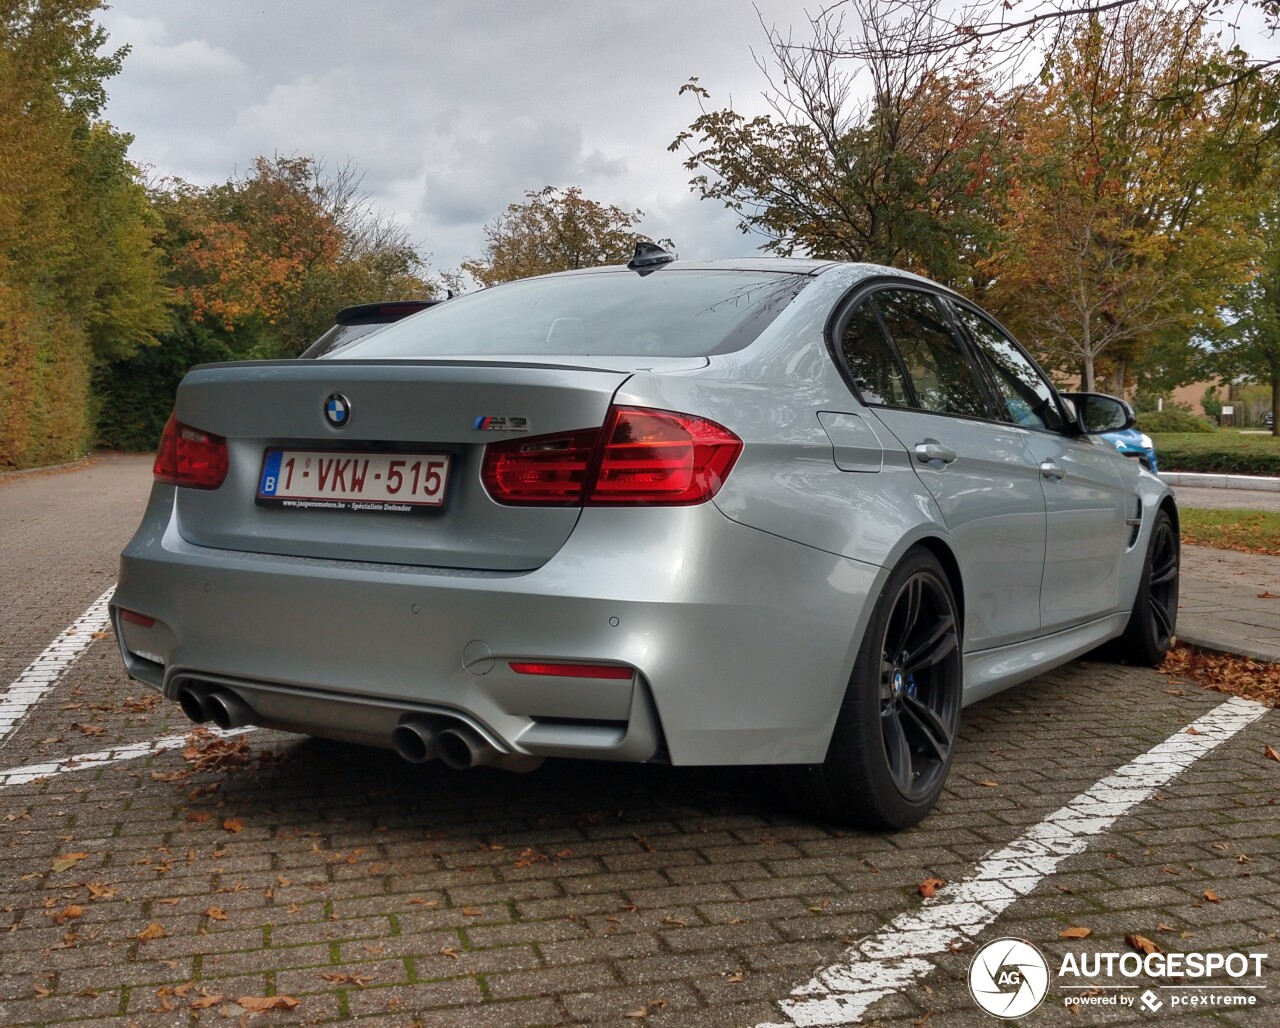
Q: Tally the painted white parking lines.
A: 3